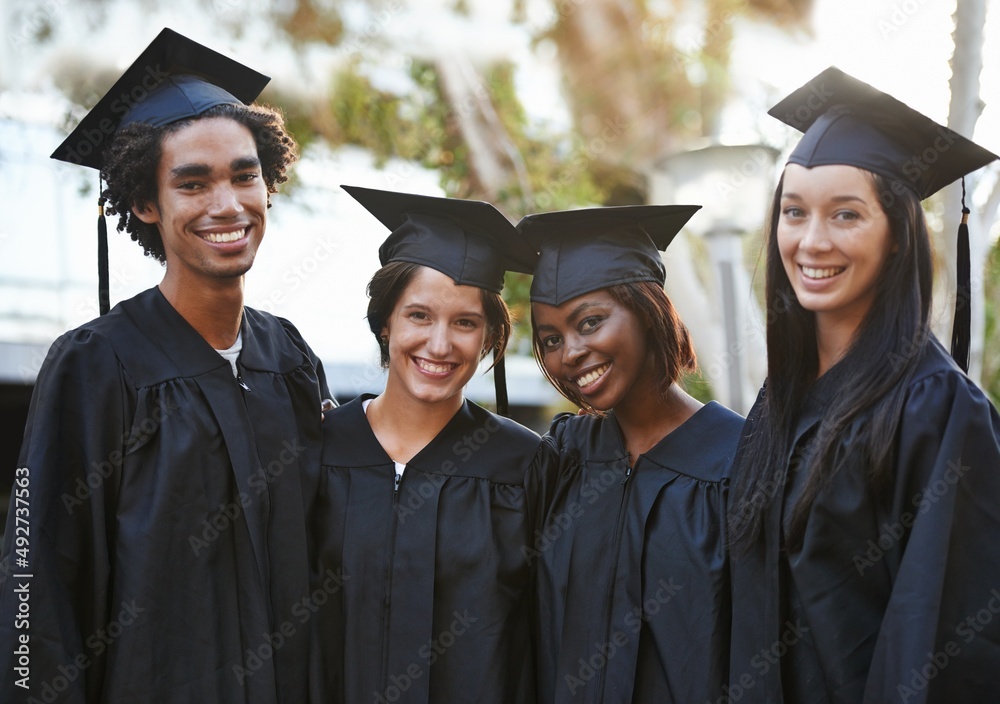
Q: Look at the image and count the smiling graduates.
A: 4